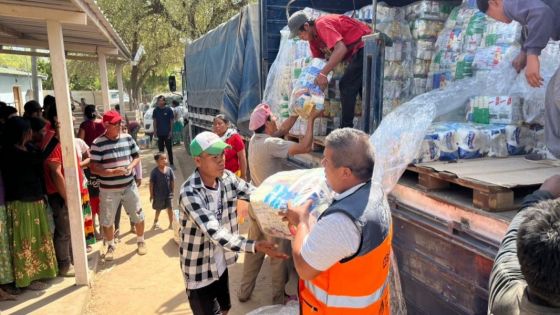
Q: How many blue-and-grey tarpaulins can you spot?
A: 1